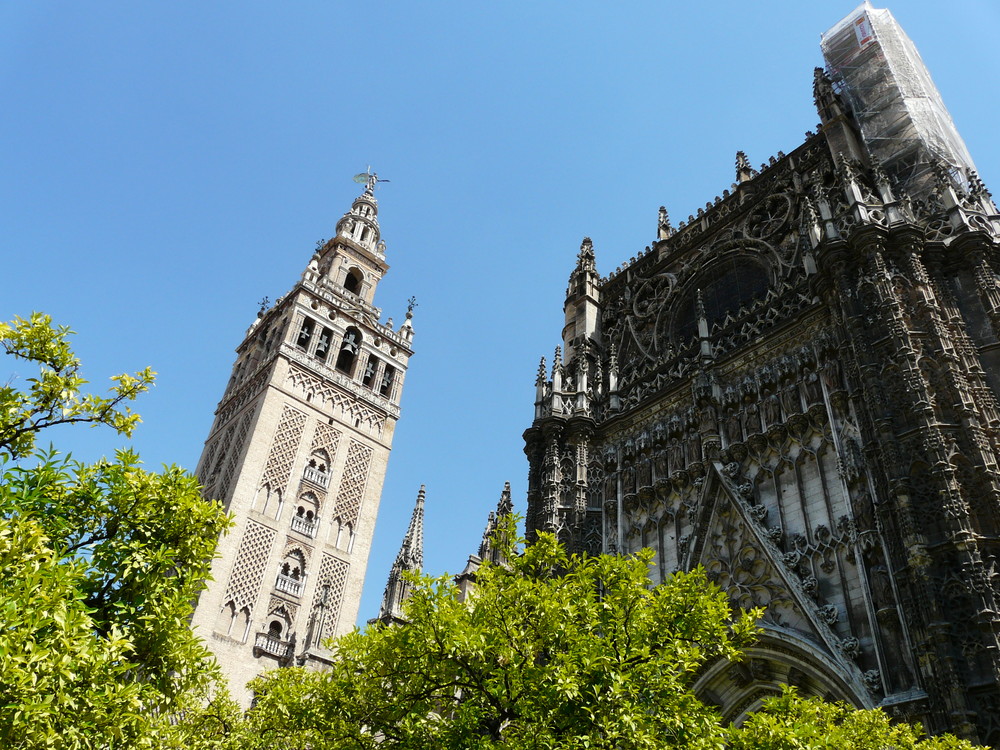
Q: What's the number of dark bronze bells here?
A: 5